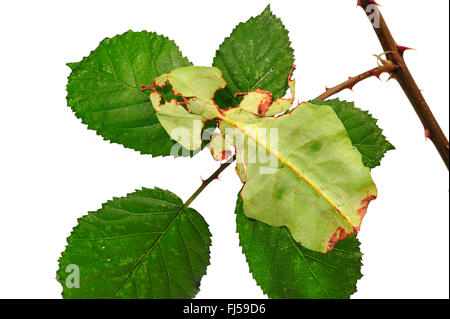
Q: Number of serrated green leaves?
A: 5